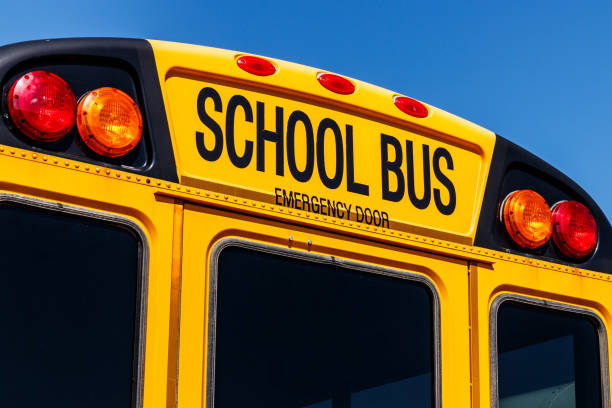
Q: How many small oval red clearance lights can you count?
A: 3